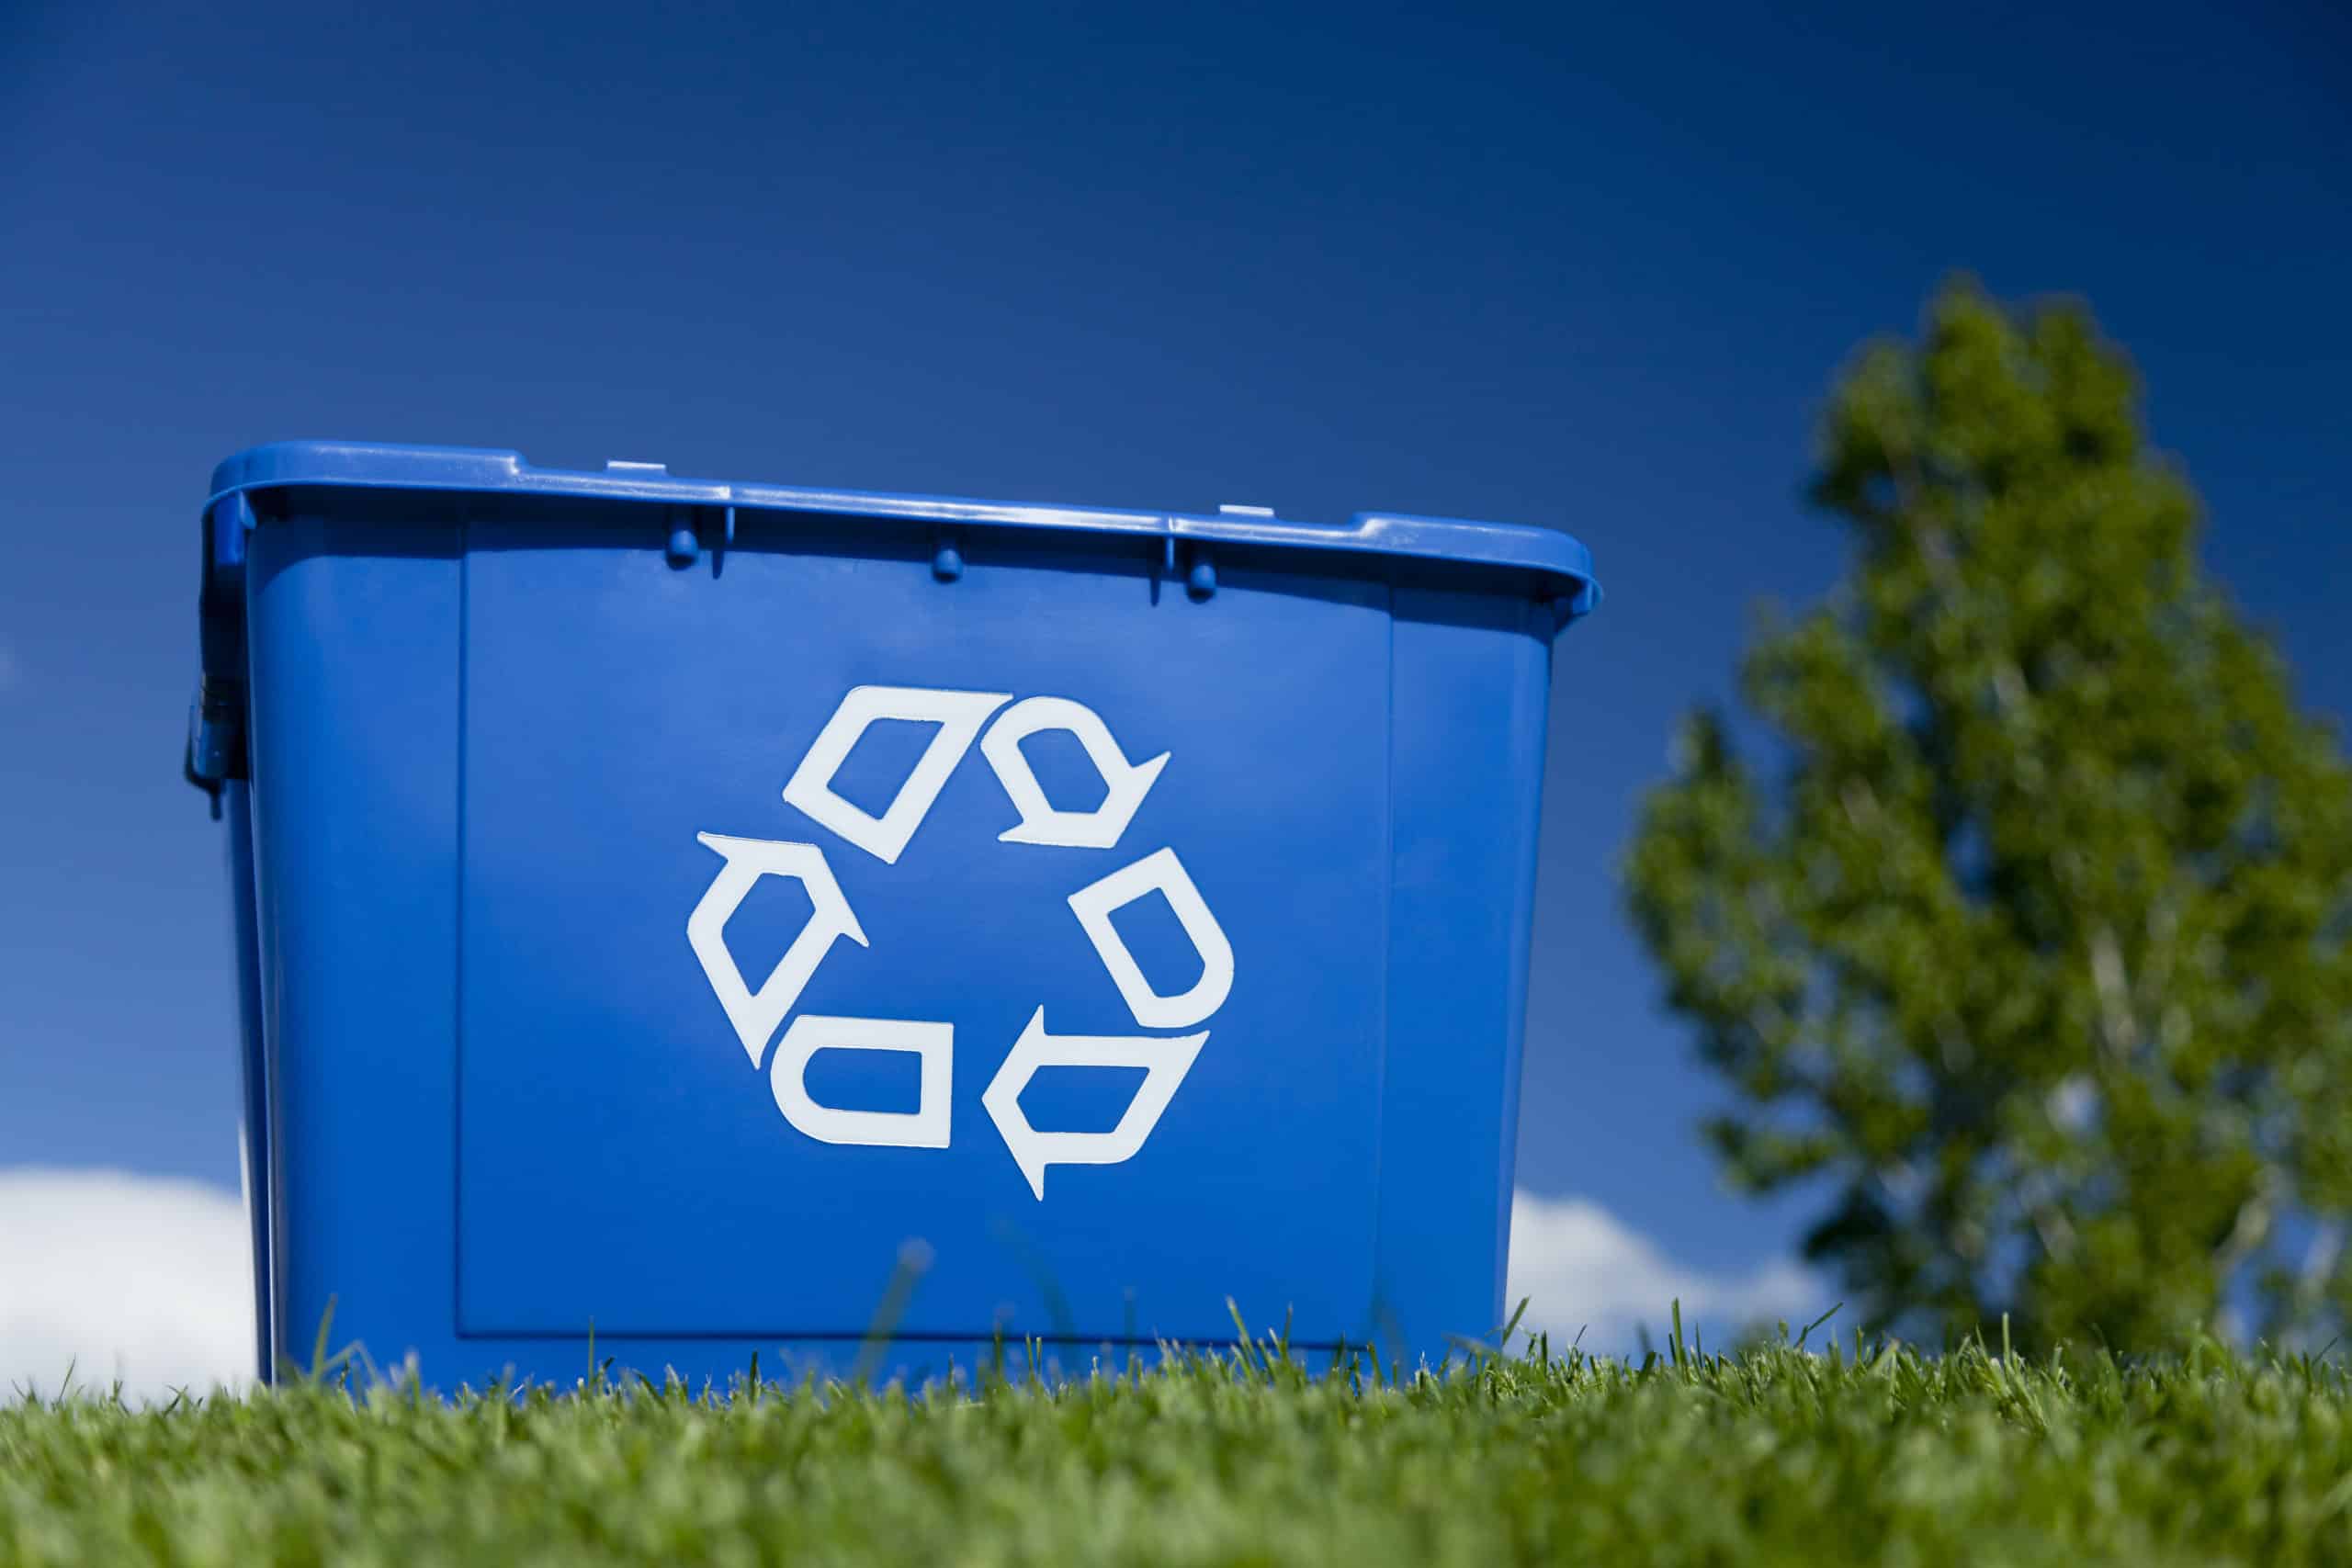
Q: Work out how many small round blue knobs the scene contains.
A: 3